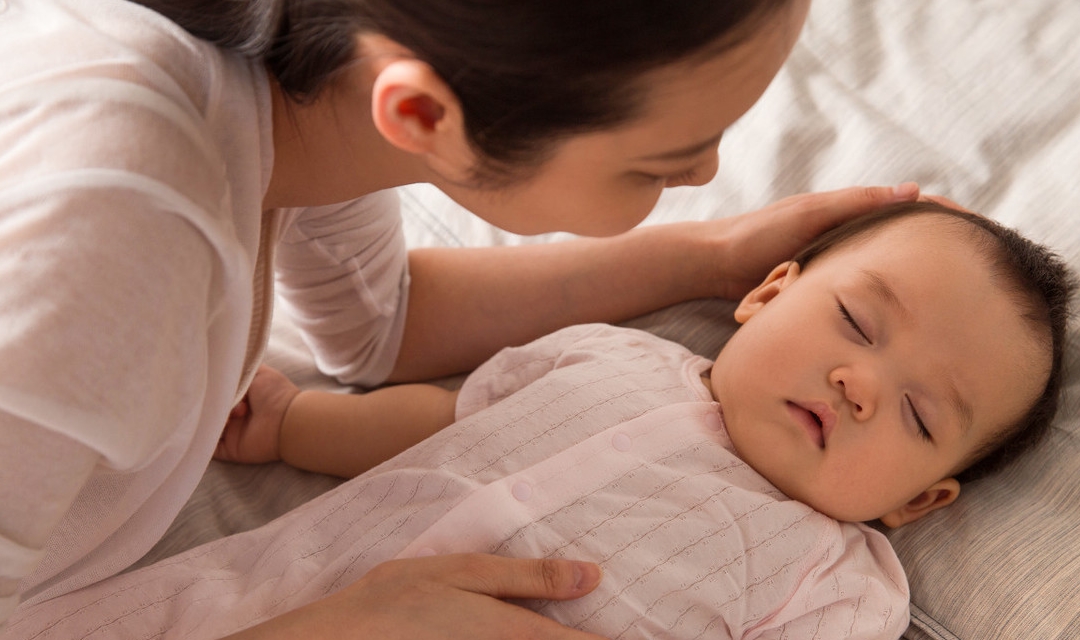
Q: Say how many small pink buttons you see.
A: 4